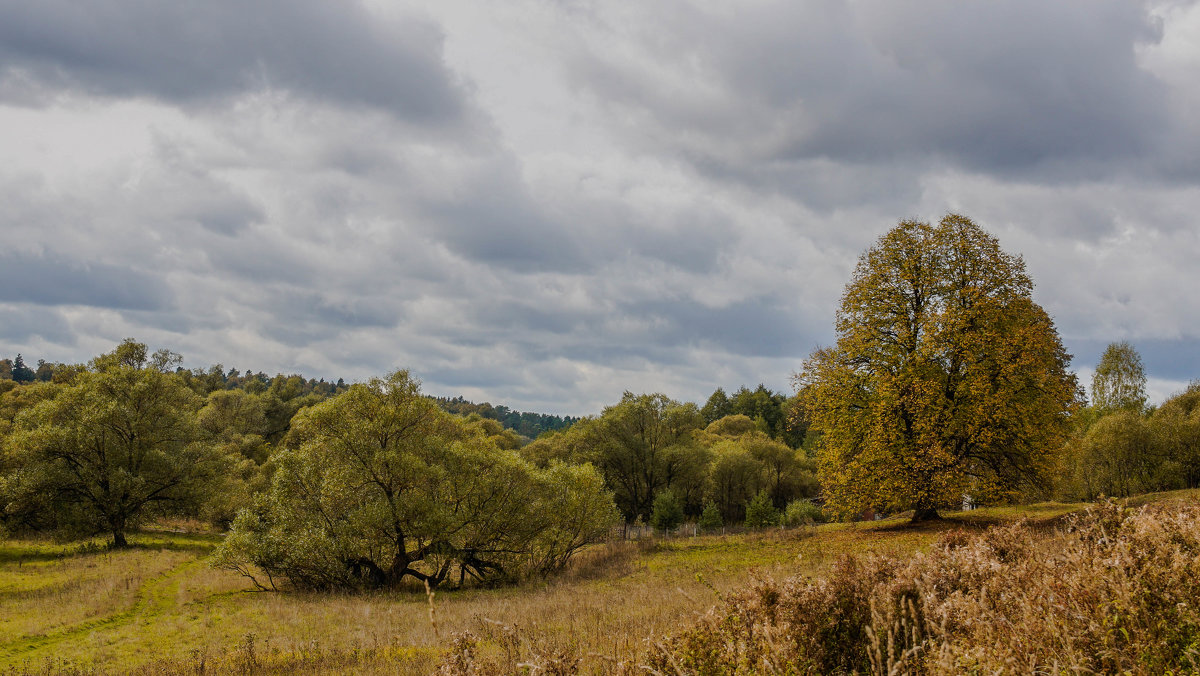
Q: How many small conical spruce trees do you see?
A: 3